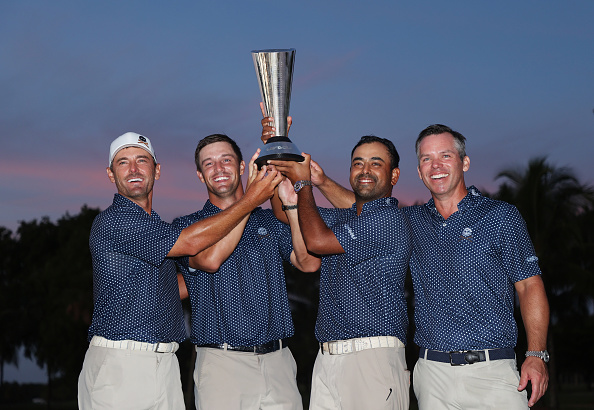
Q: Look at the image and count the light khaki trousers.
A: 4